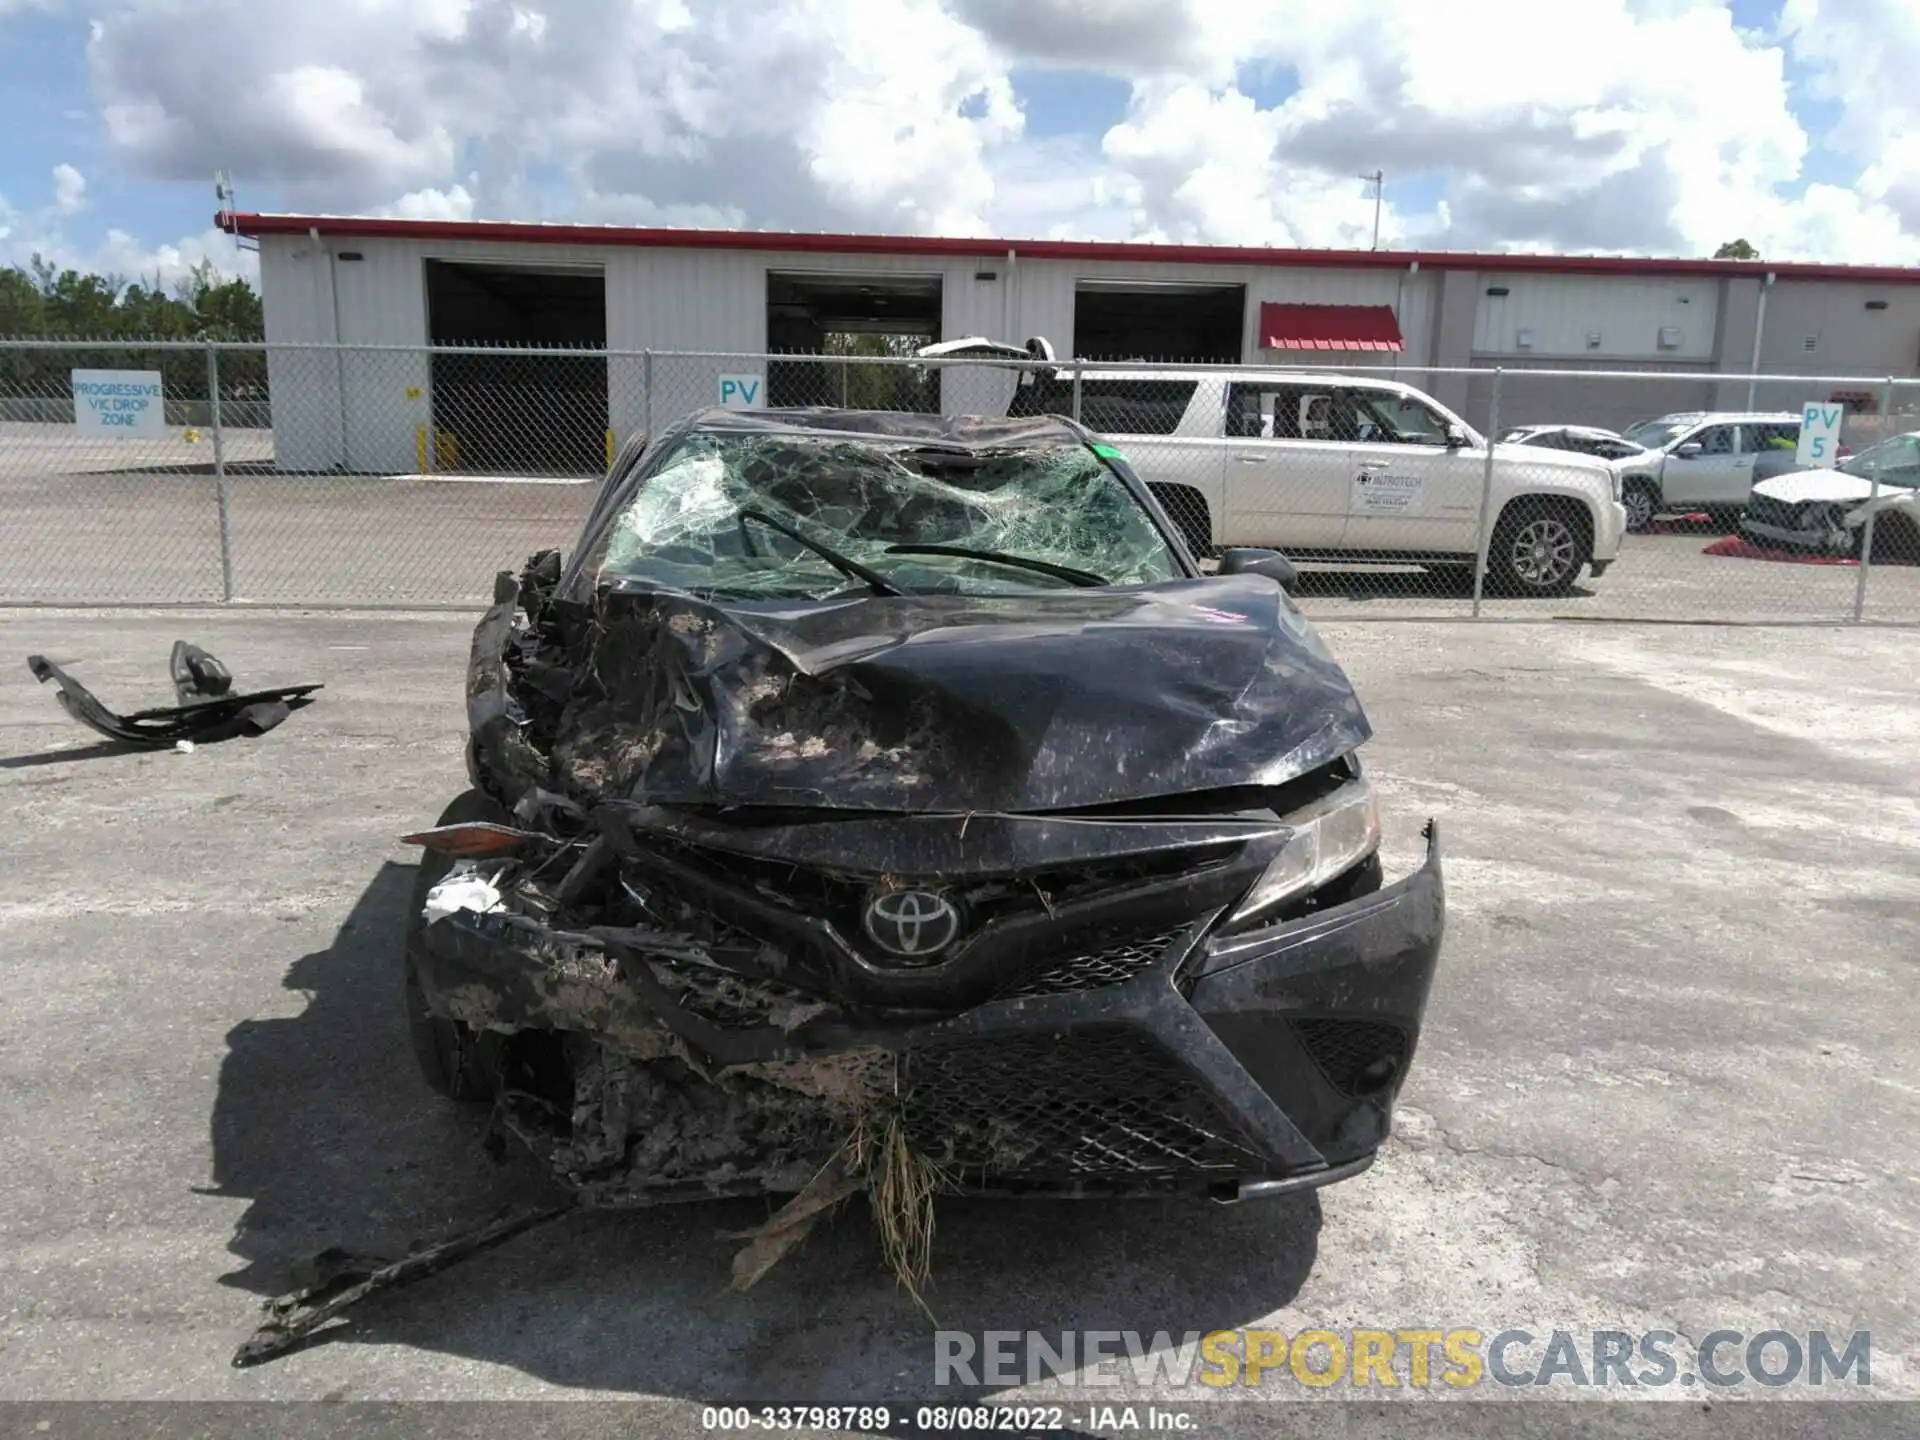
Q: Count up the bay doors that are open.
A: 3